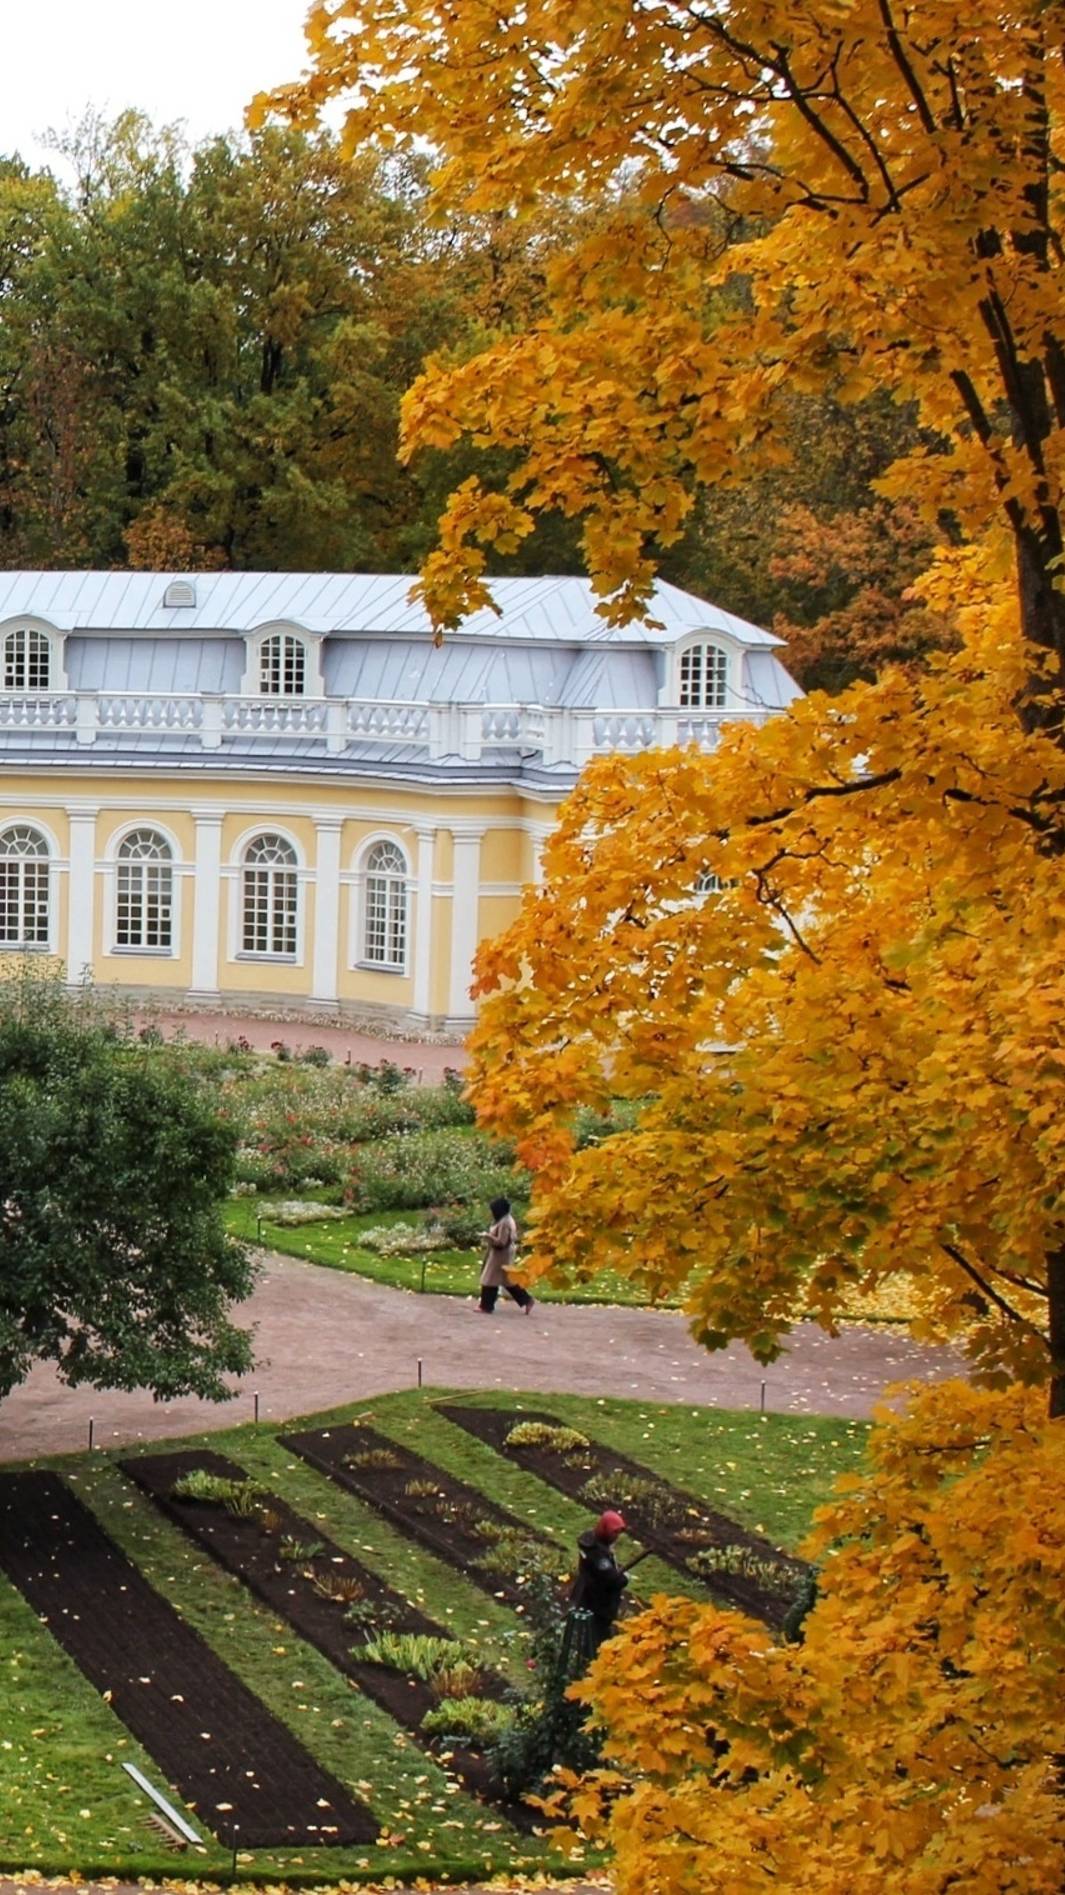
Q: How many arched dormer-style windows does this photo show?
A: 3